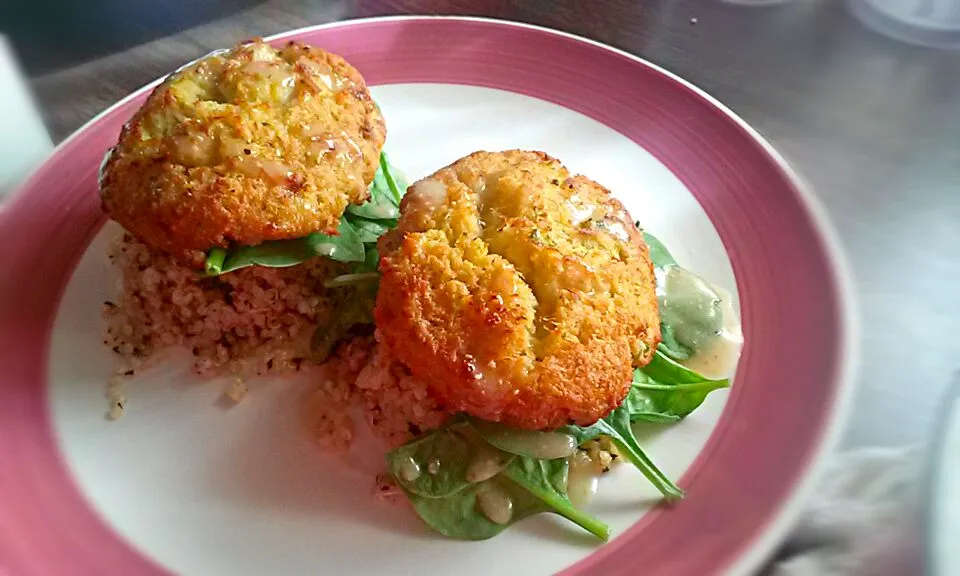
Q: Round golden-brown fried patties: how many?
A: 2